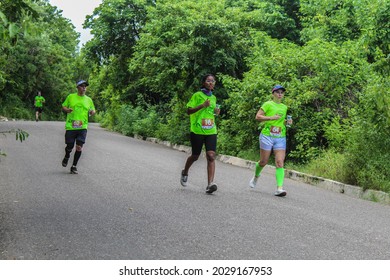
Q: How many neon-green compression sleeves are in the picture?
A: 2